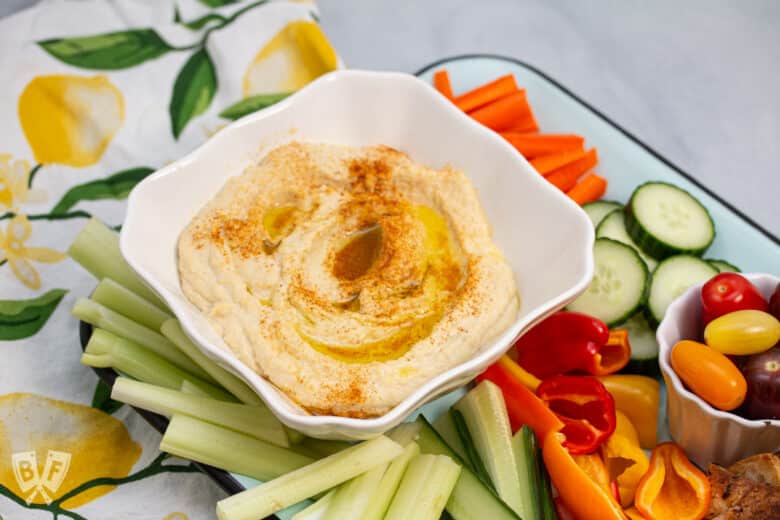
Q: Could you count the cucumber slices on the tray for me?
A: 7